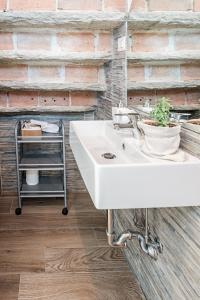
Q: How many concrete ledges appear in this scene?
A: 4